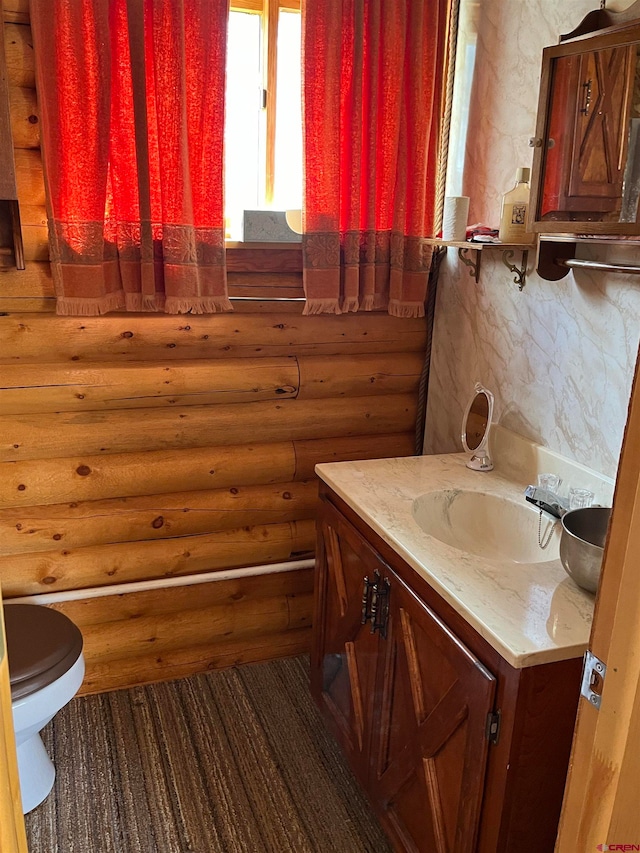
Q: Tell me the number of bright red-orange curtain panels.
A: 2